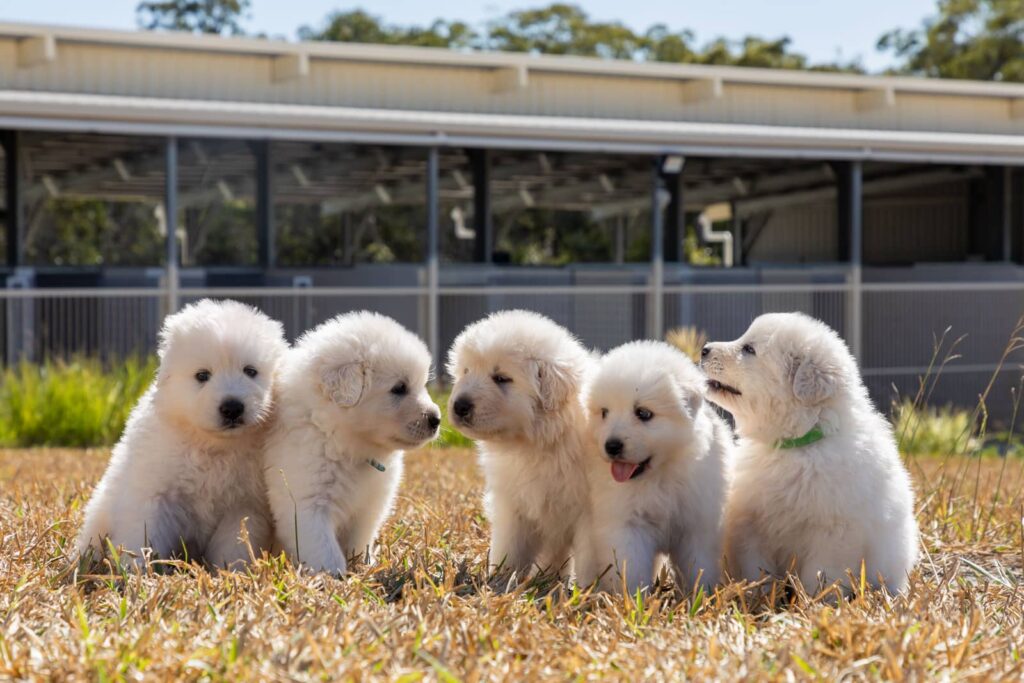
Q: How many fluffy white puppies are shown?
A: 5